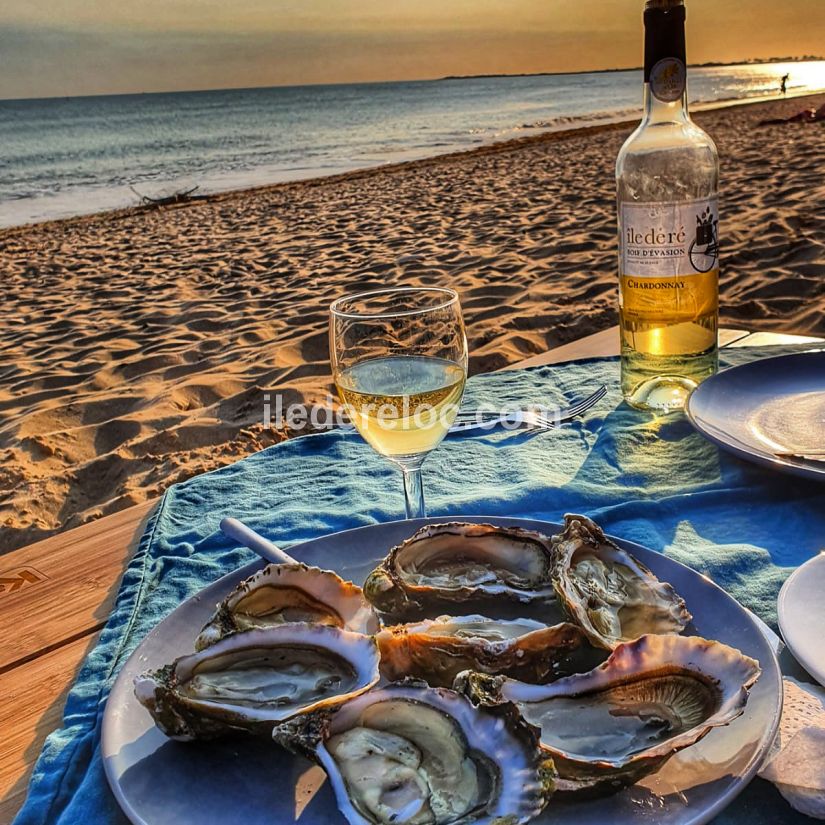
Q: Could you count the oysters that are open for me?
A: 7